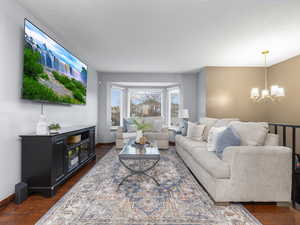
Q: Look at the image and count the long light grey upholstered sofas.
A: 1